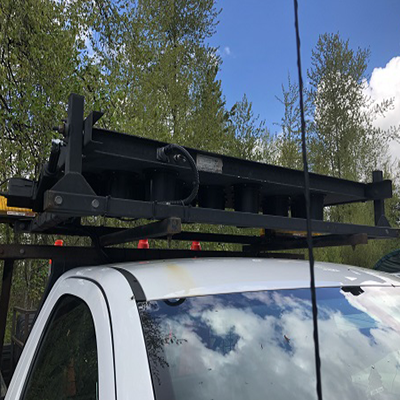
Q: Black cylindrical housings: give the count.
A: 6